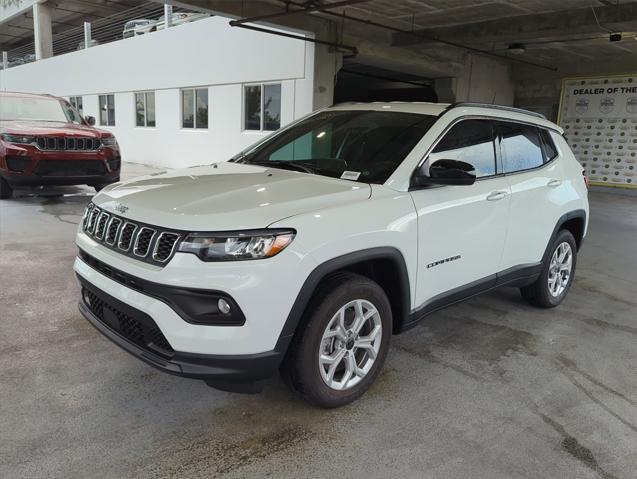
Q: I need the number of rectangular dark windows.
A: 5